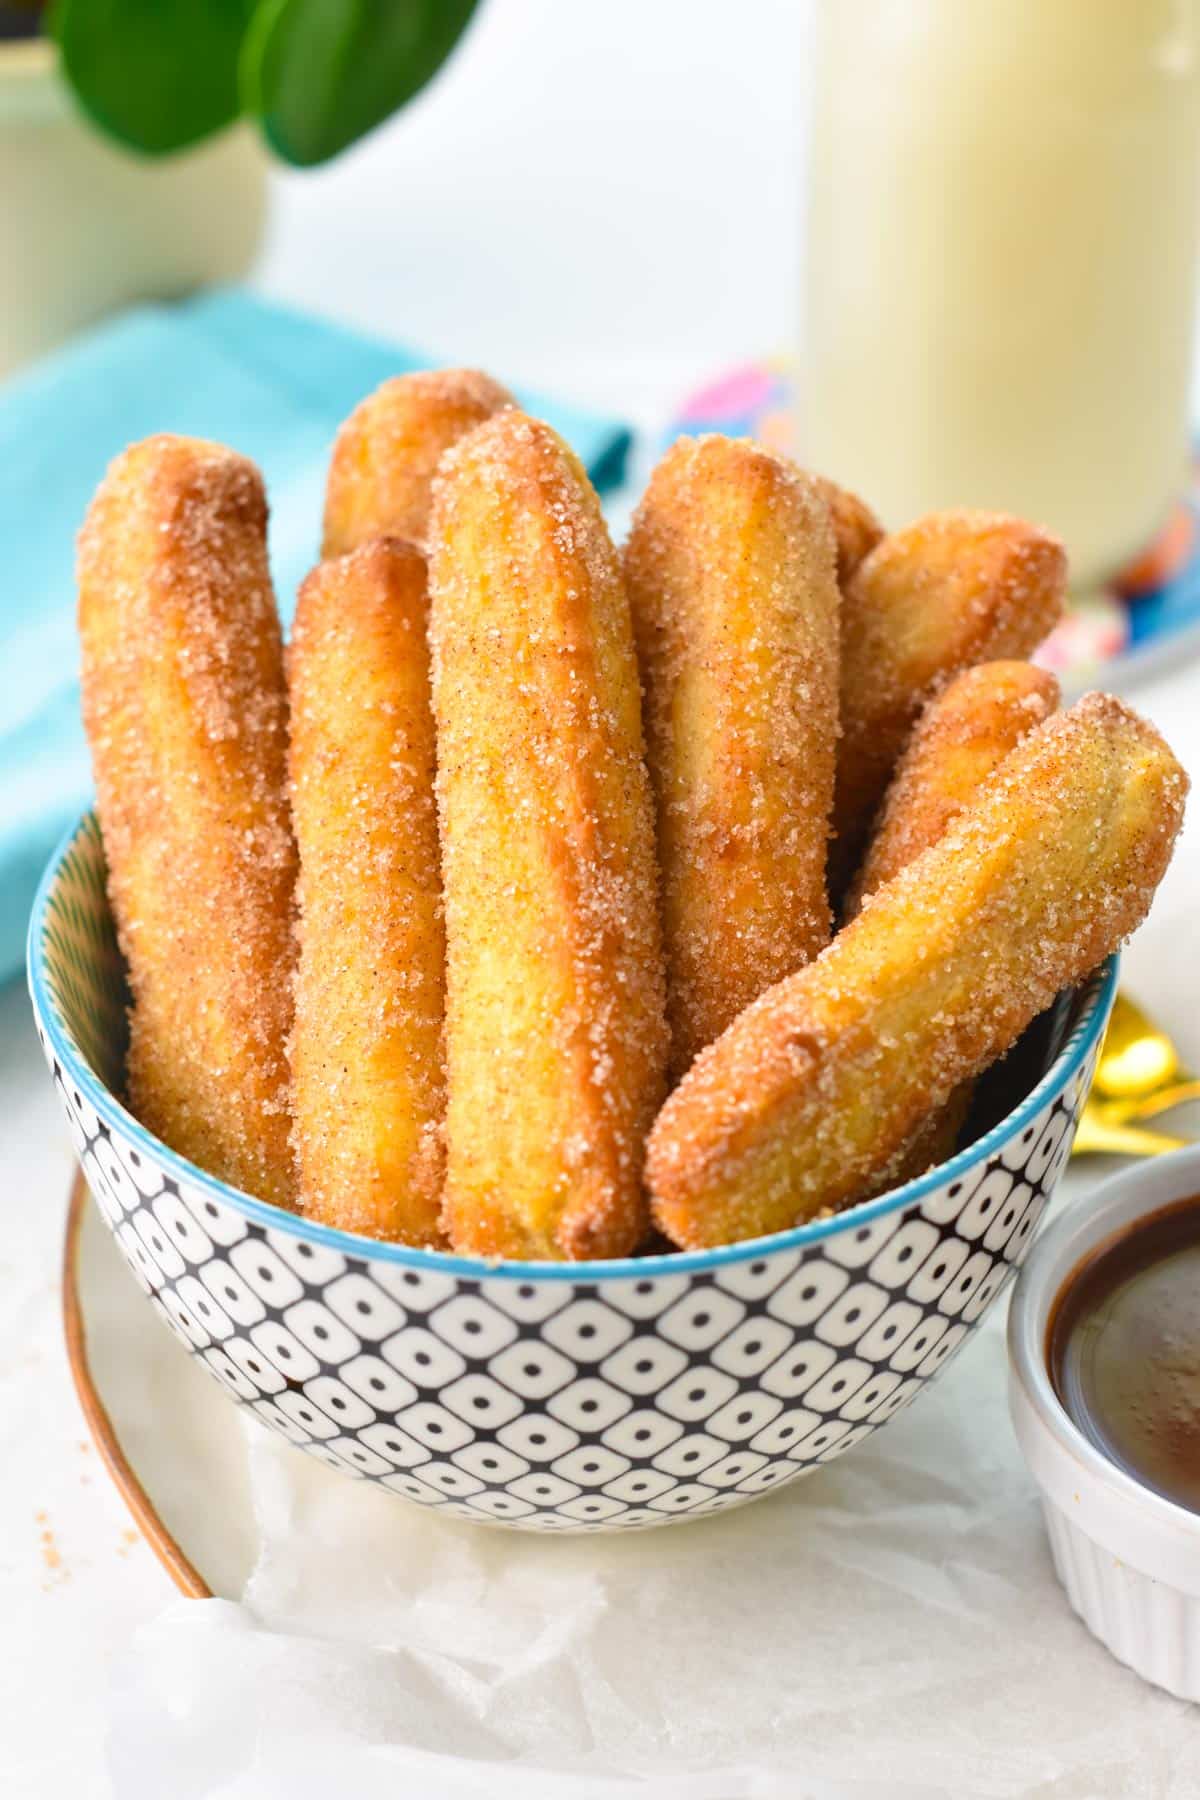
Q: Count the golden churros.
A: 9